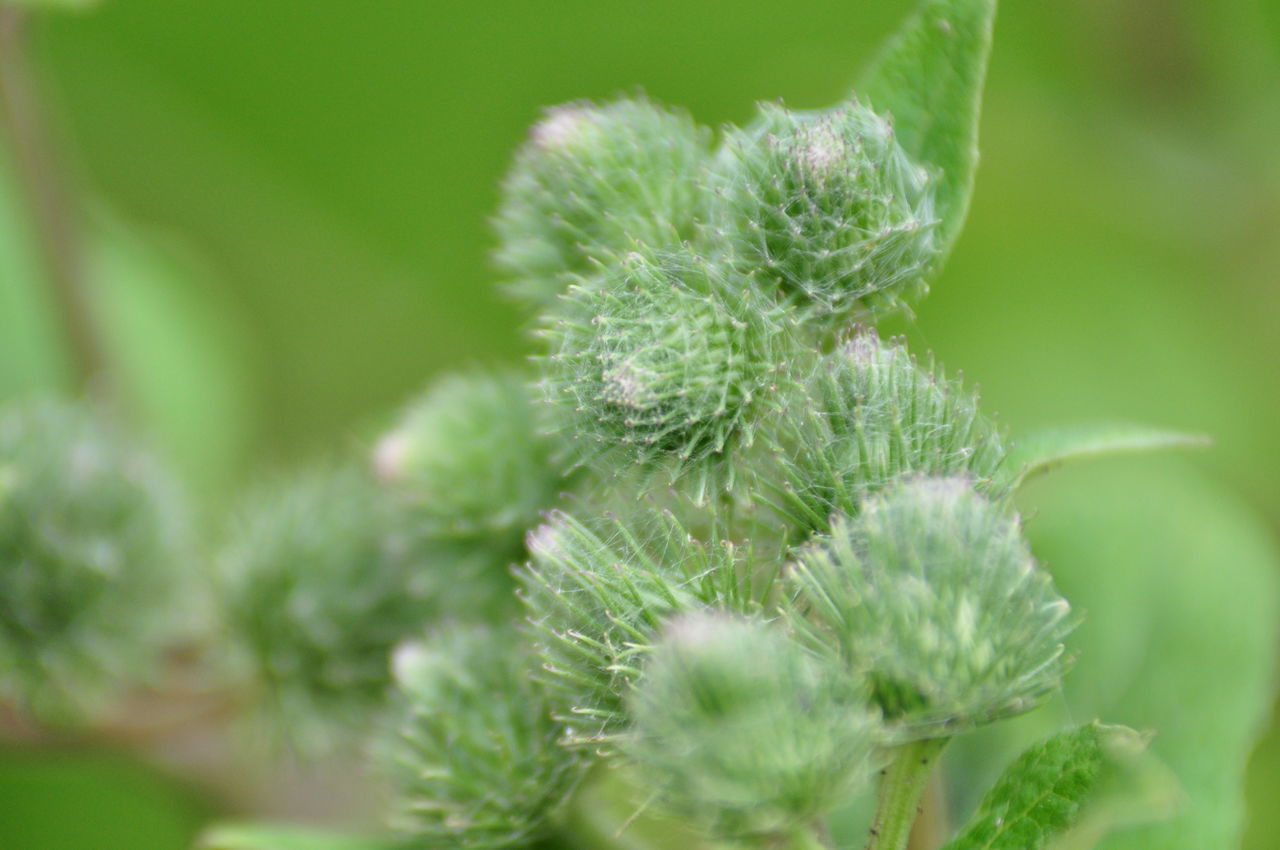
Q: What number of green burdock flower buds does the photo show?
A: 11